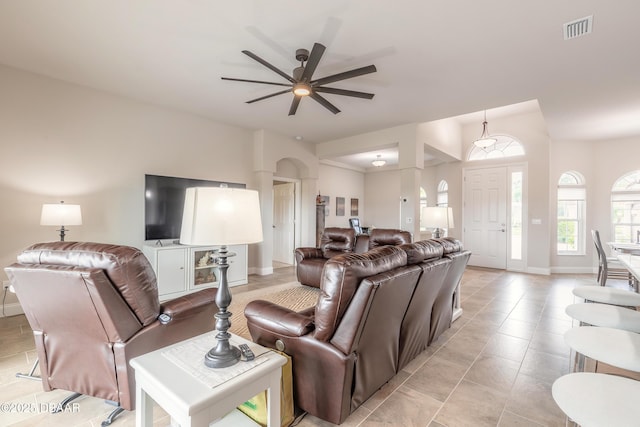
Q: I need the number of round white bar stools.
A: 4